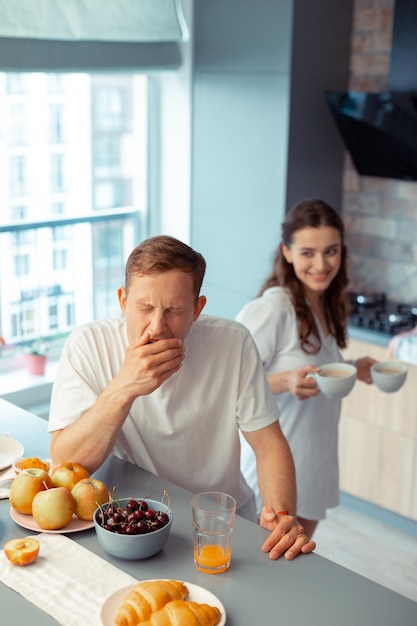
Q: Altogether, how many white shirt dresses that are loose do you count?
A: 1